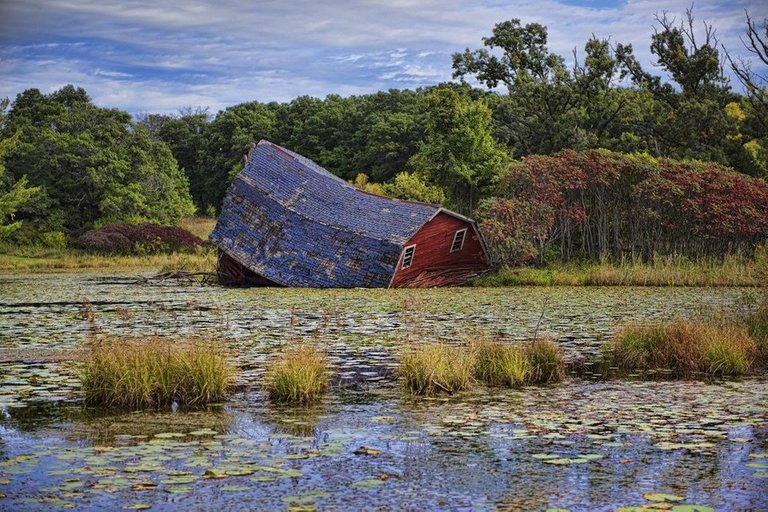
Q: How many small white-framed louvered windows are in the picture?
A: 2